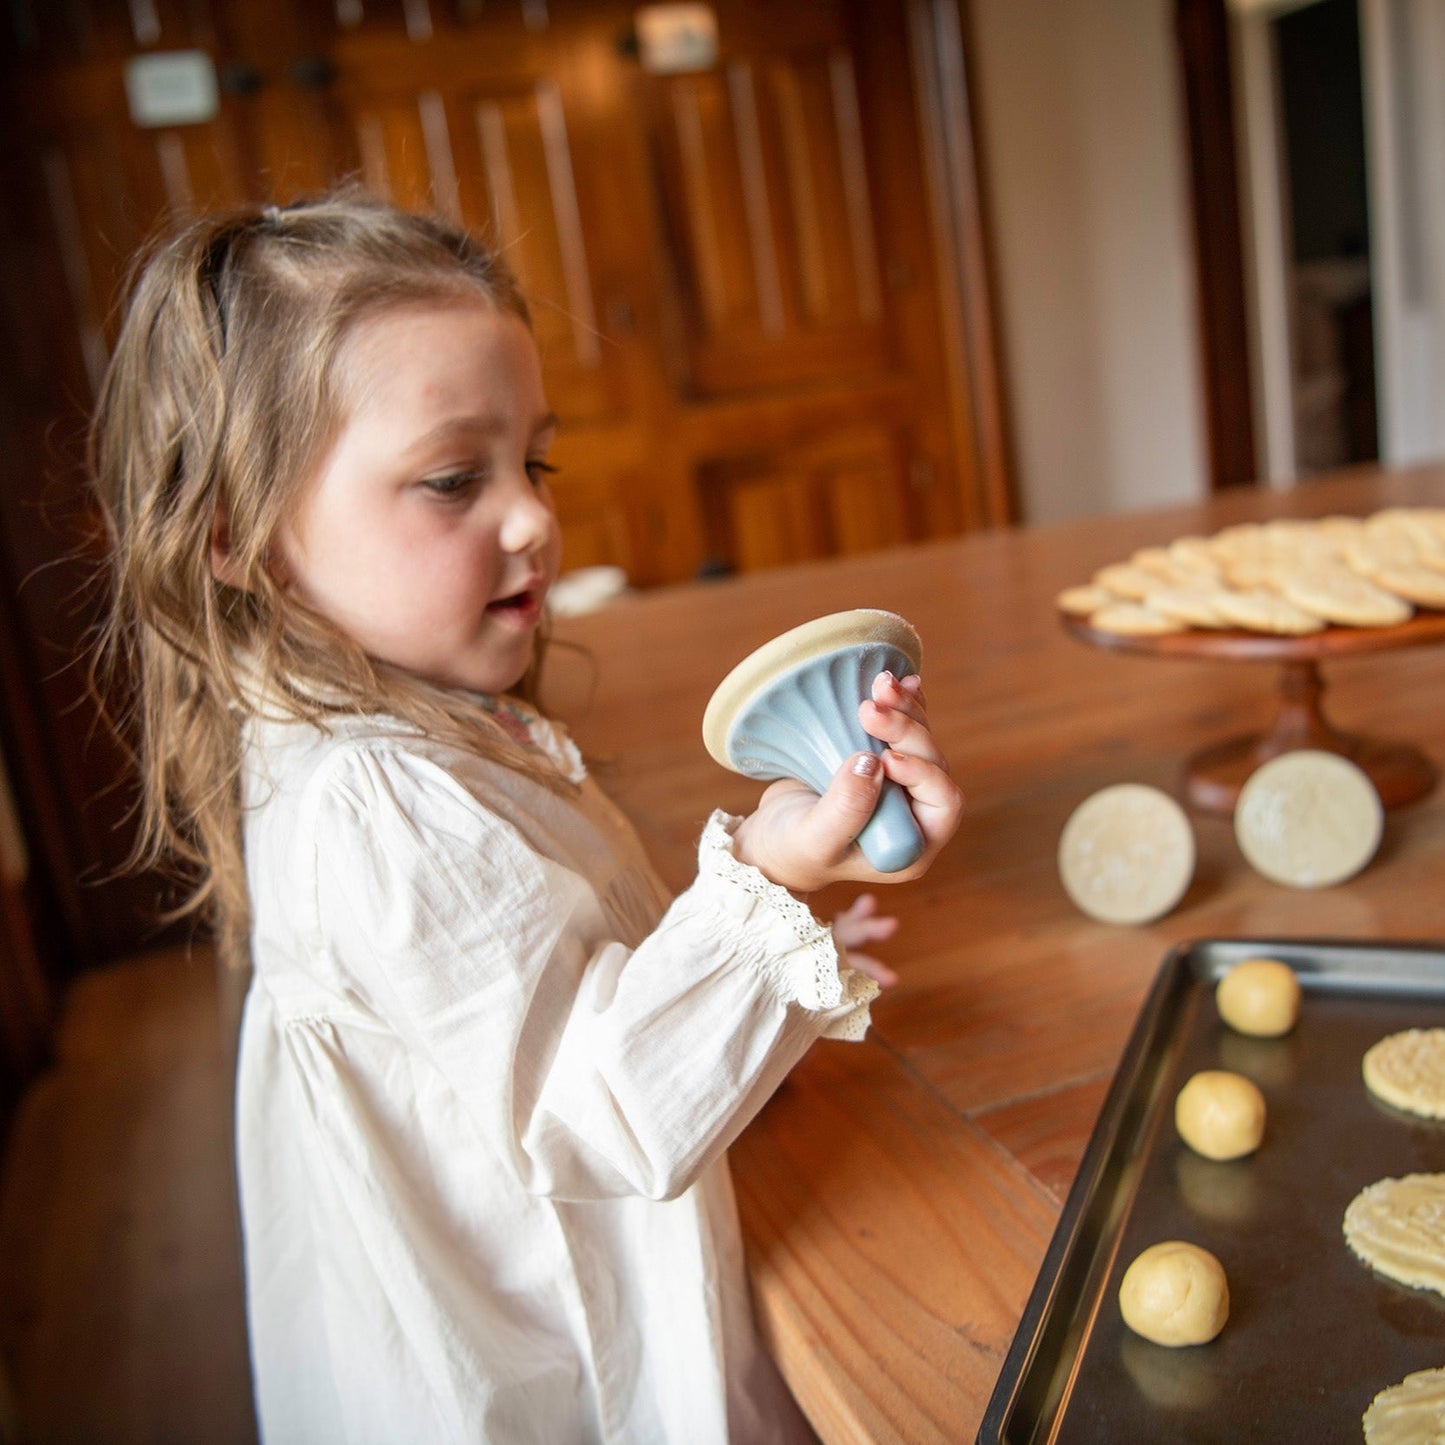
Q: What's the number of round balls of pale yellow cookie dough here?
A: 3